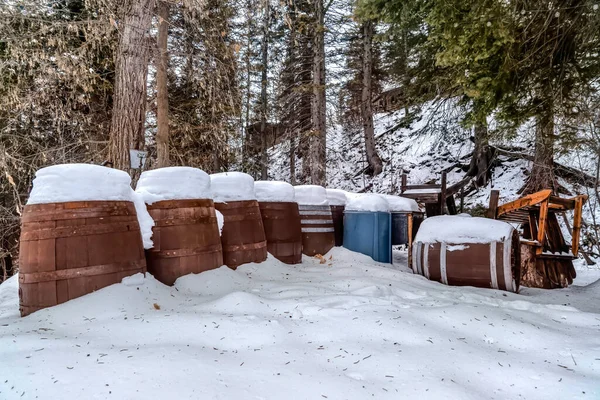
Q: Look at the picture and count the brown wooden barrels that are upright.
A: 6